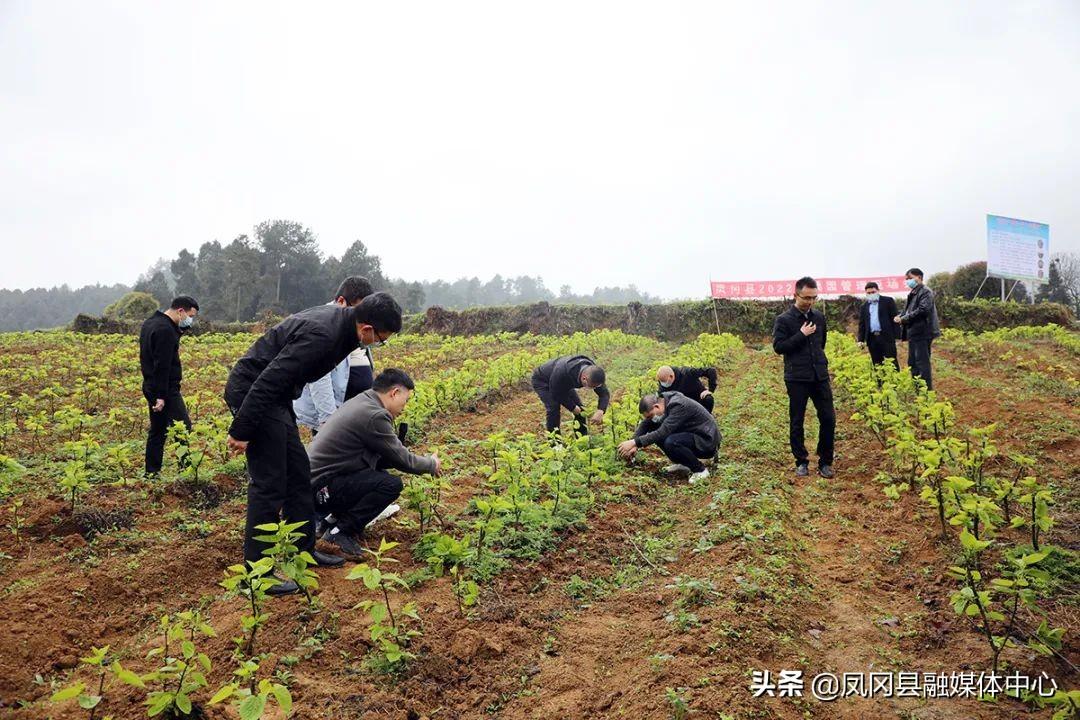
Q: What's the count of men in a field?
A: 10